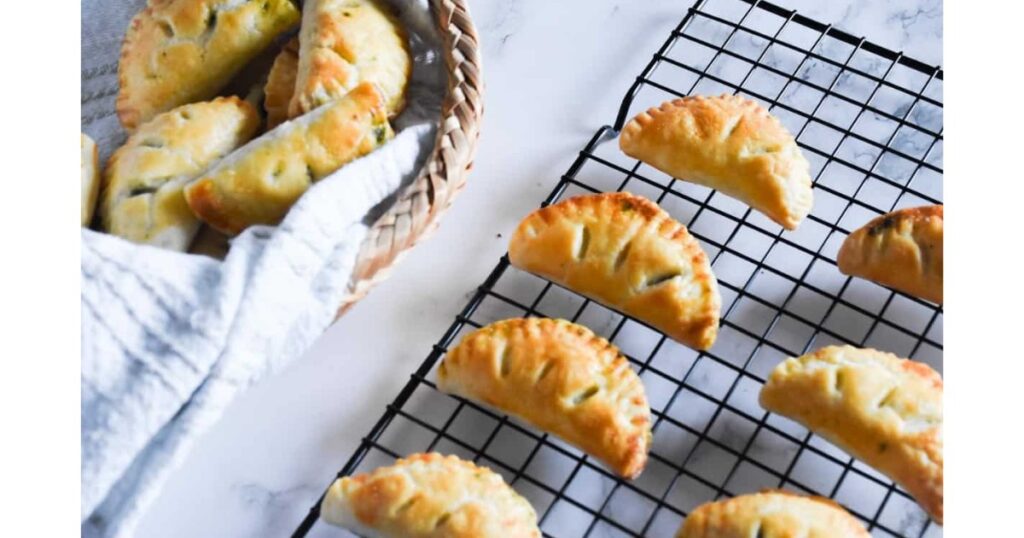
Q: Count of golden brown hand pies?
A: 13